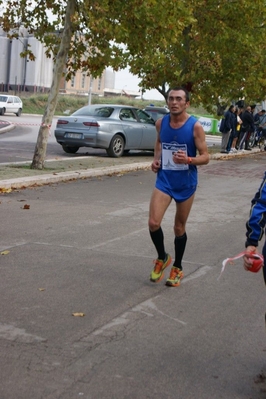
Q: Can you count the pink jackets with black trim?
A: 0